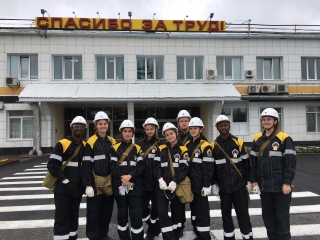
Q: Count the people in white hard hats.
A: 9